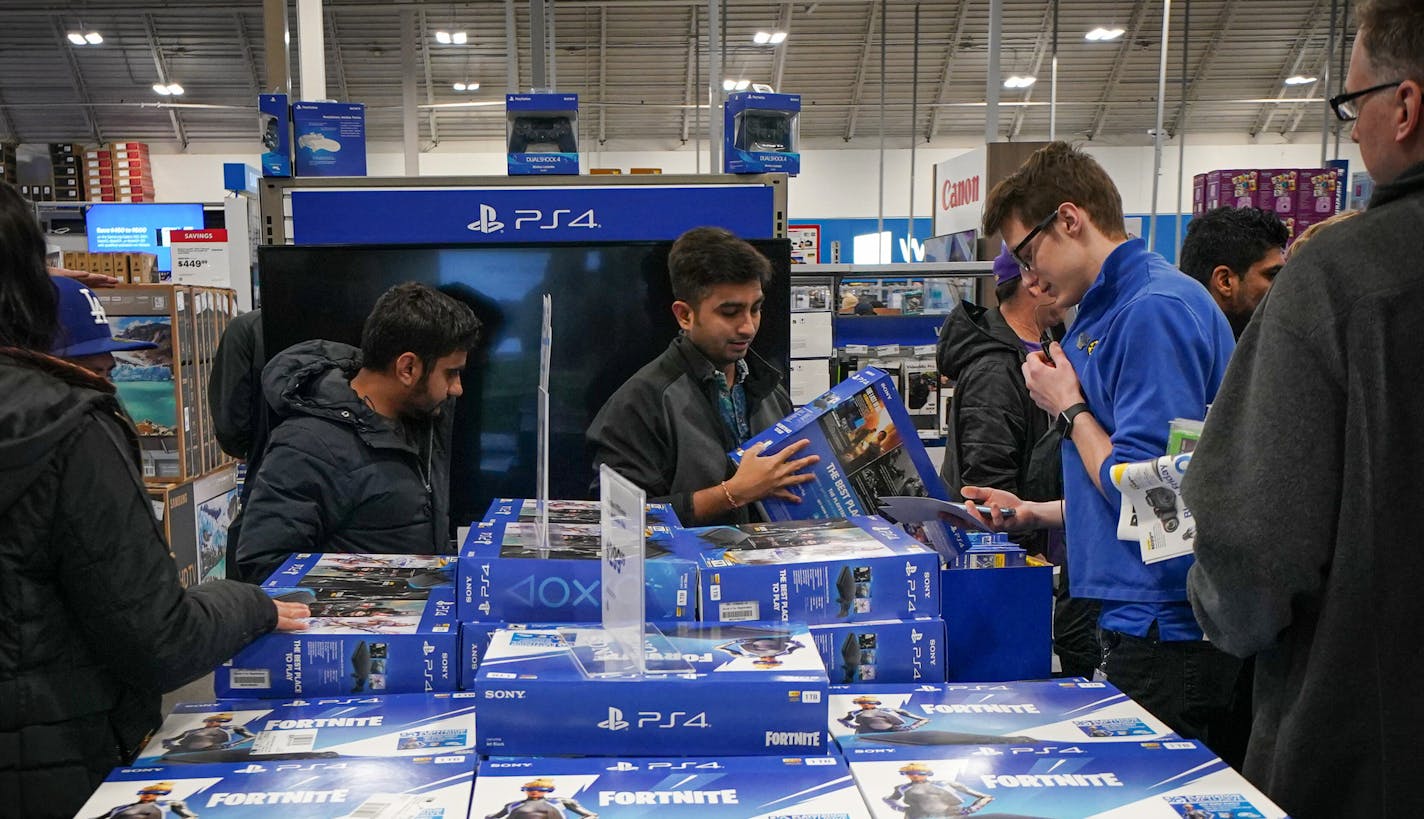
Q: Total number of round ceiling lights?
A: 0